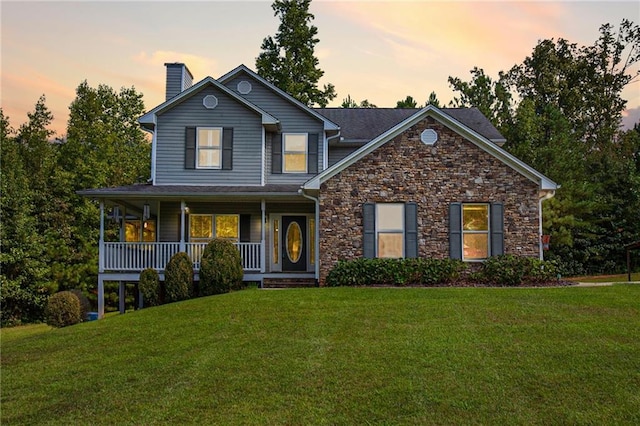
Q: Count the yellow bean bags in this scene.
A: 0